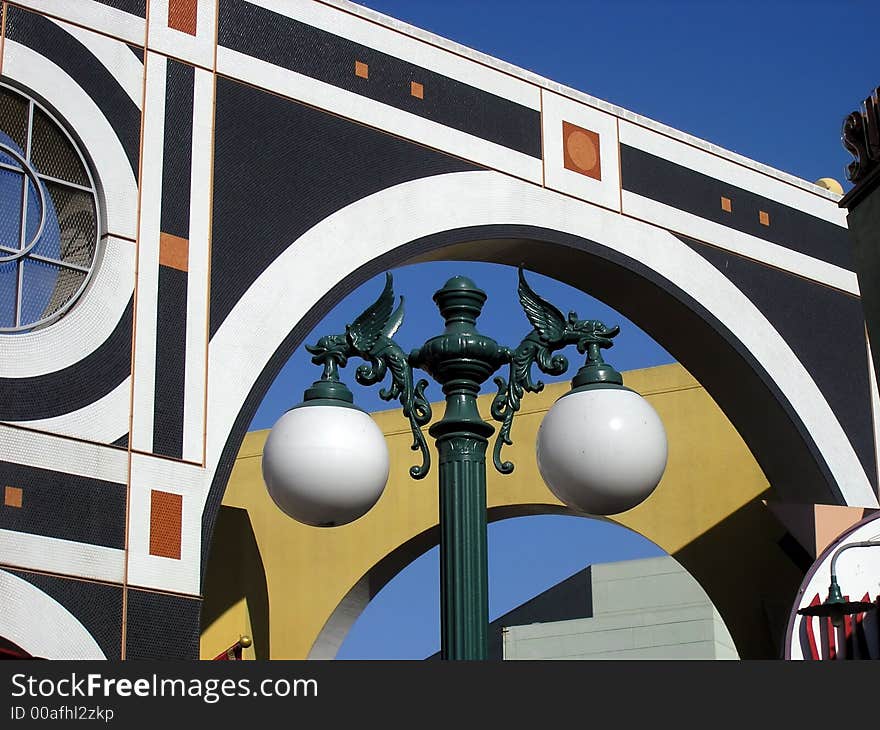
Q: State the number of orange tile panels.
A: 9